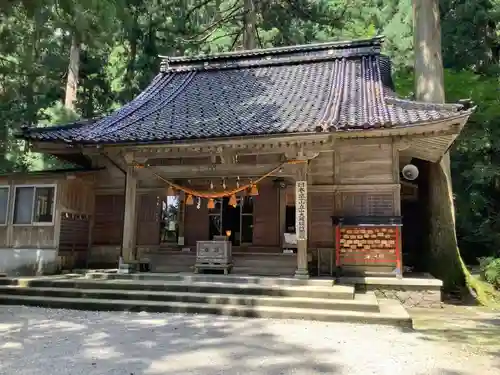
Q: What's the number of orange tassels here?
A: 5